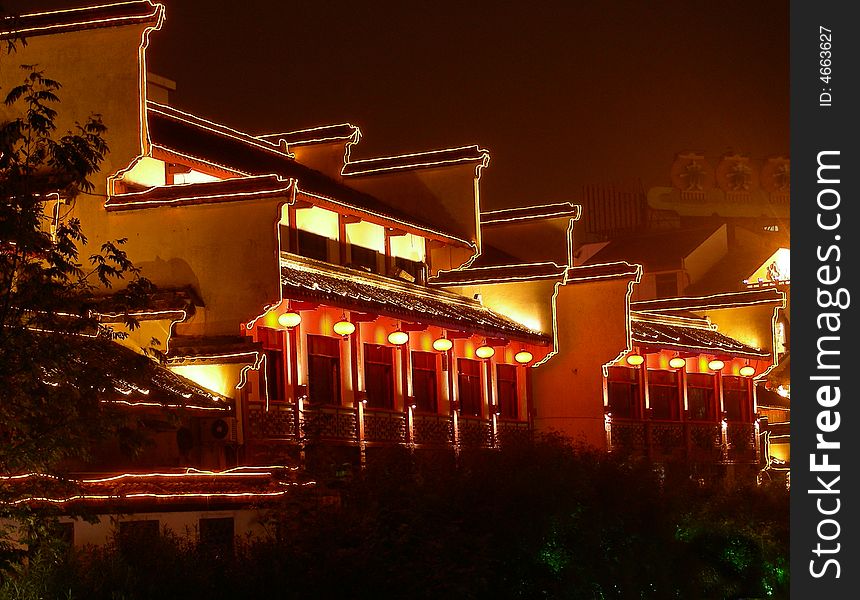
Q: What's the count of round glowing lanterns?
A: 10